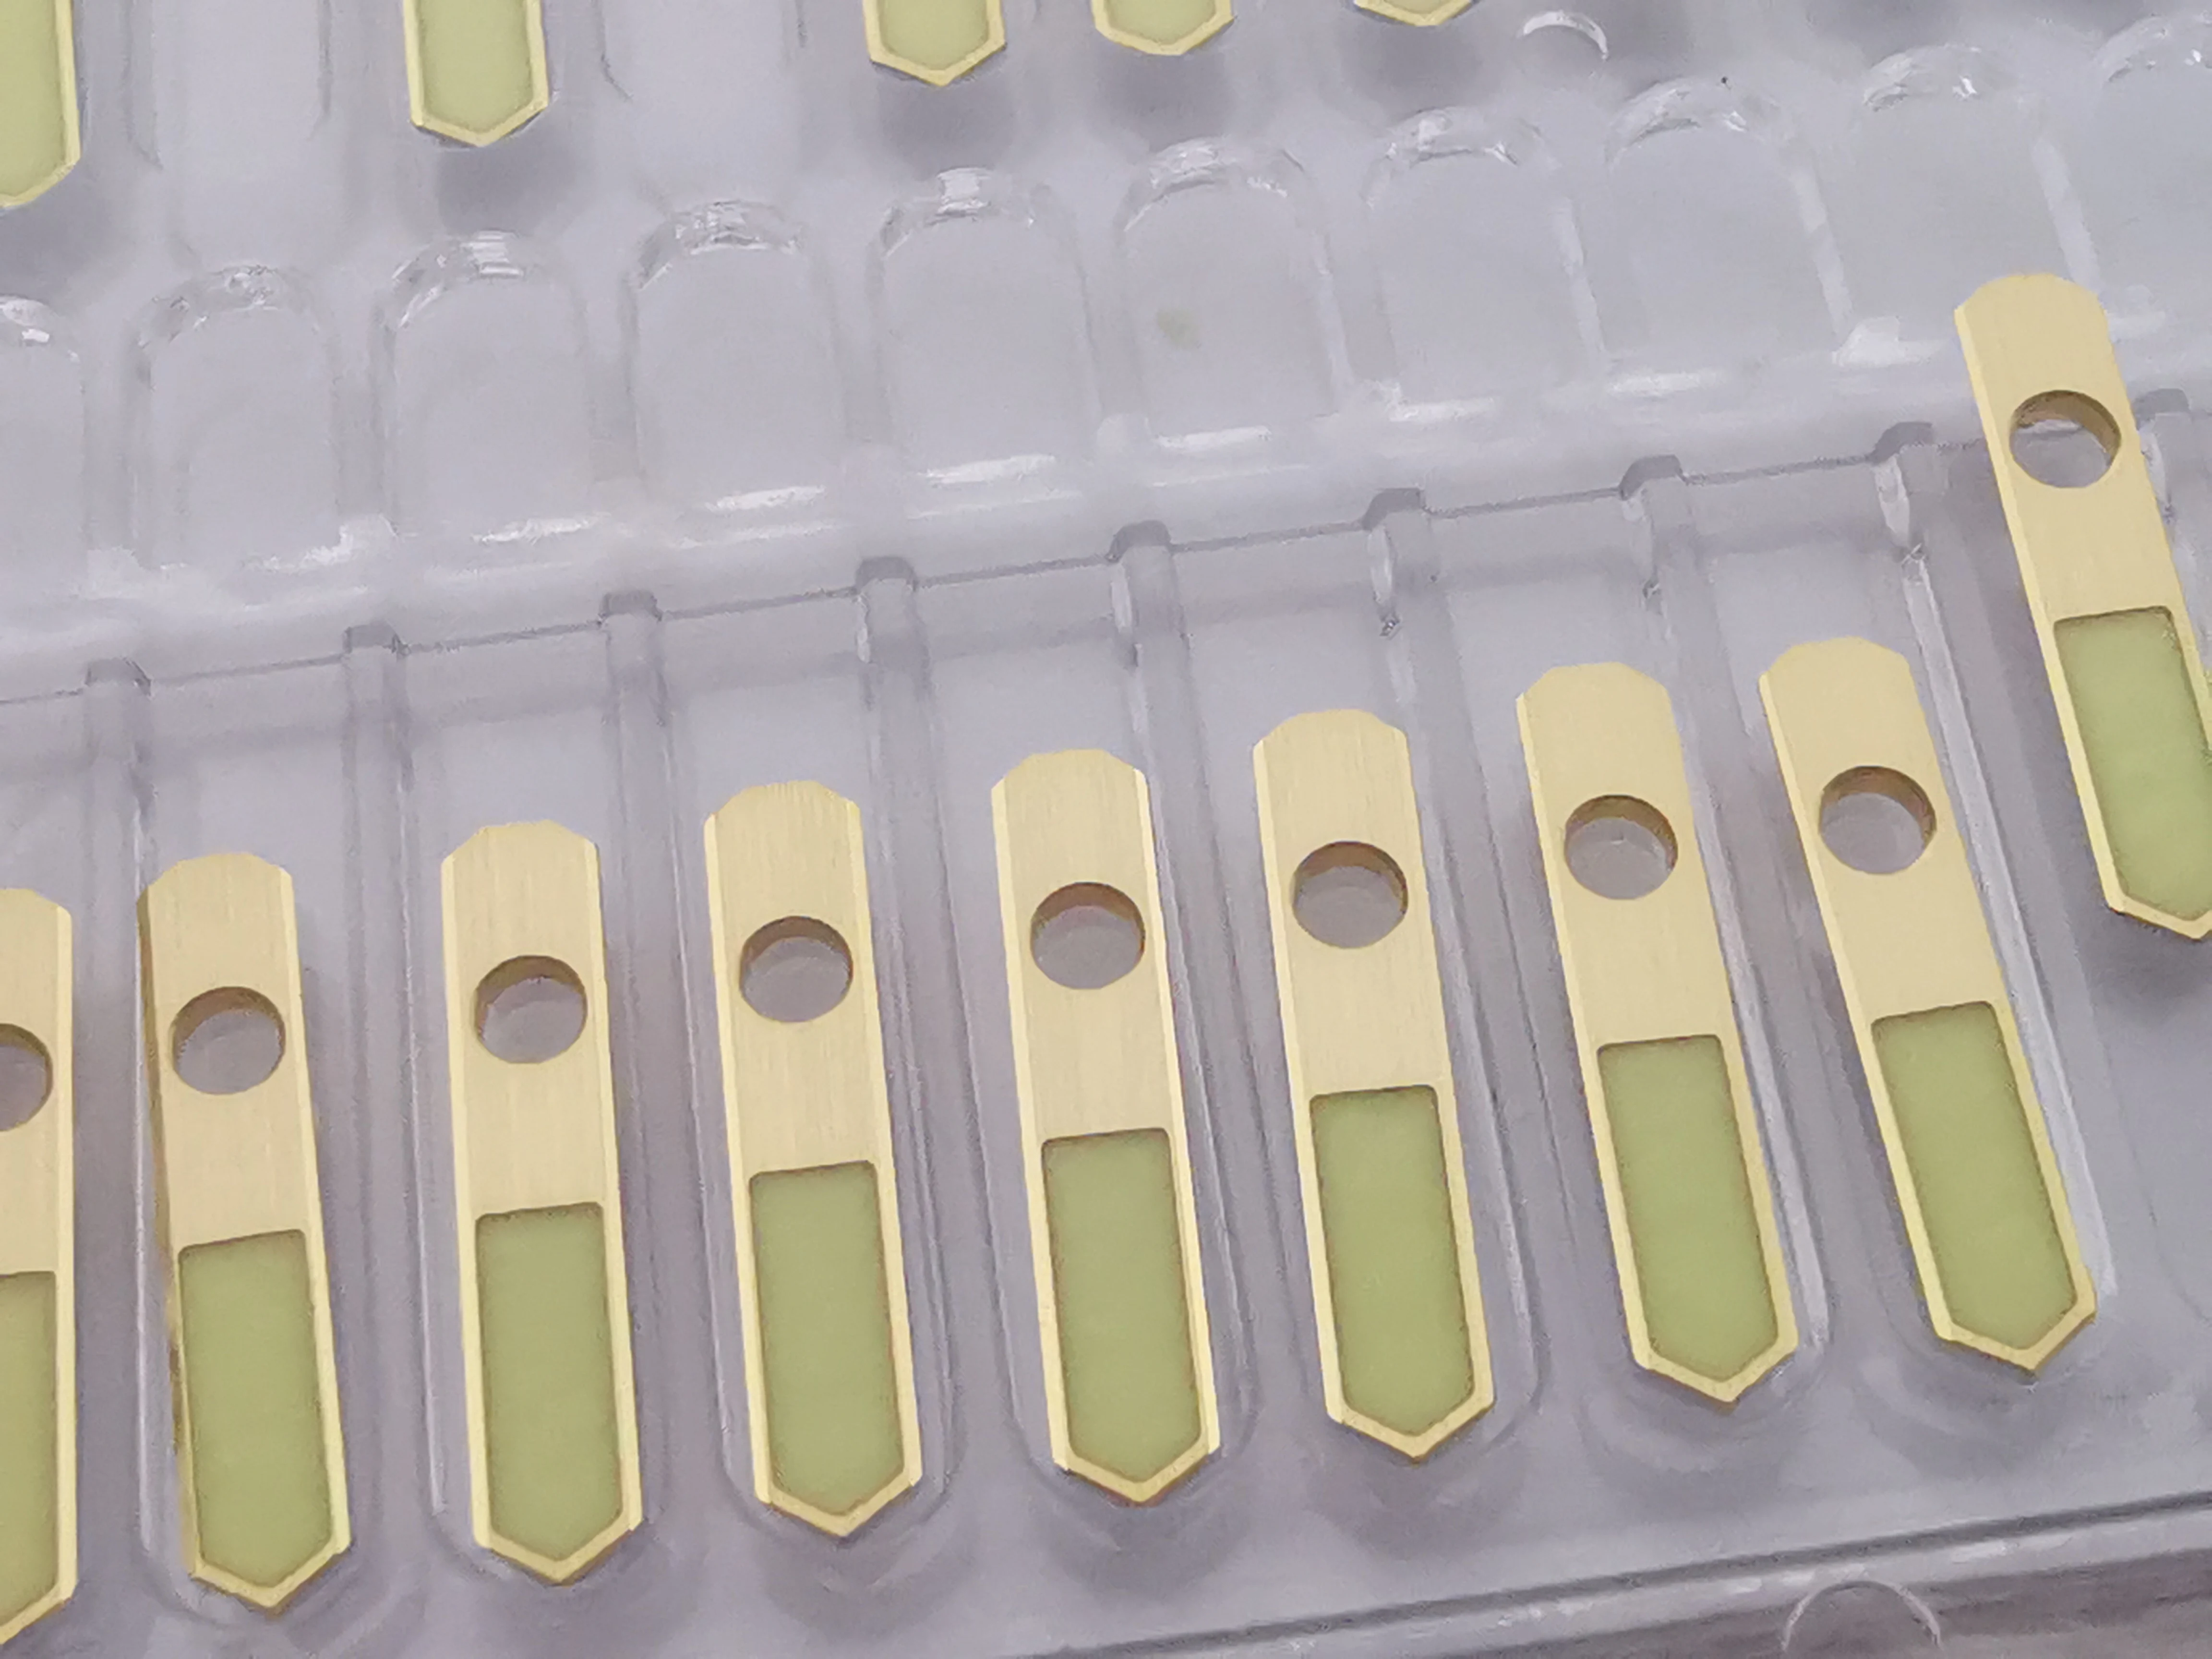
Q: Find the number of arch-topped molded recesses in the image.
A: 10